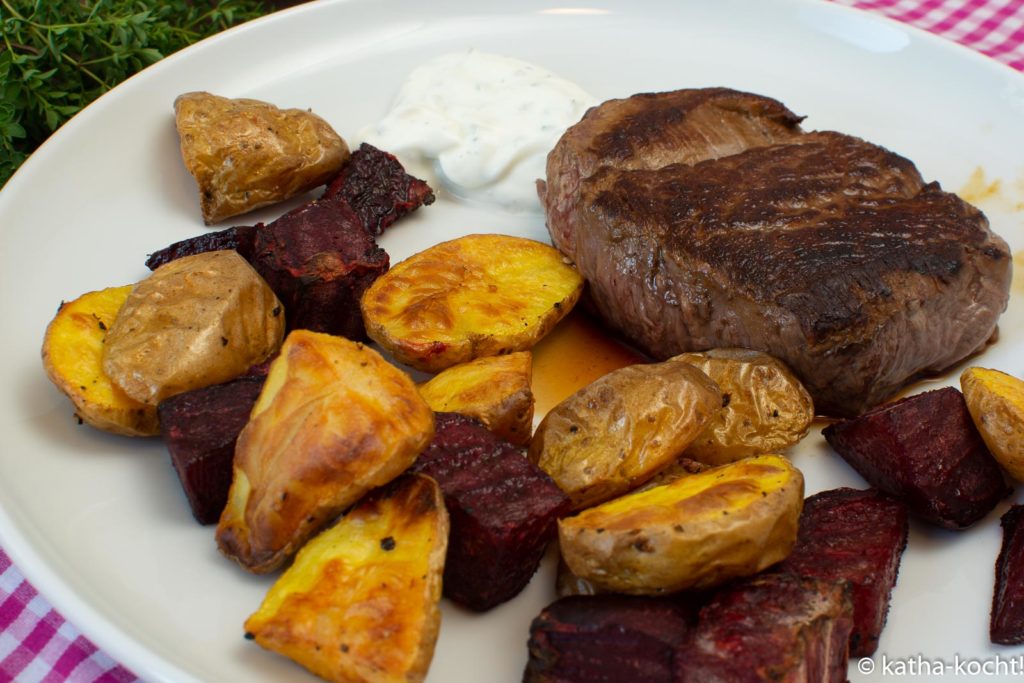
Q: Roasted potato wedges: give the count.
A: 11